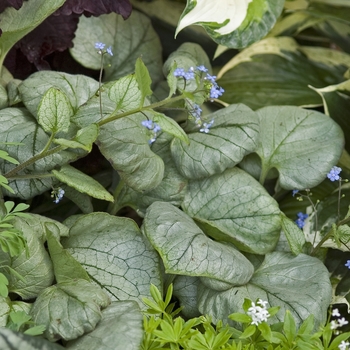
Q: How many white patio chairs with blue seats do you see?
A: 0